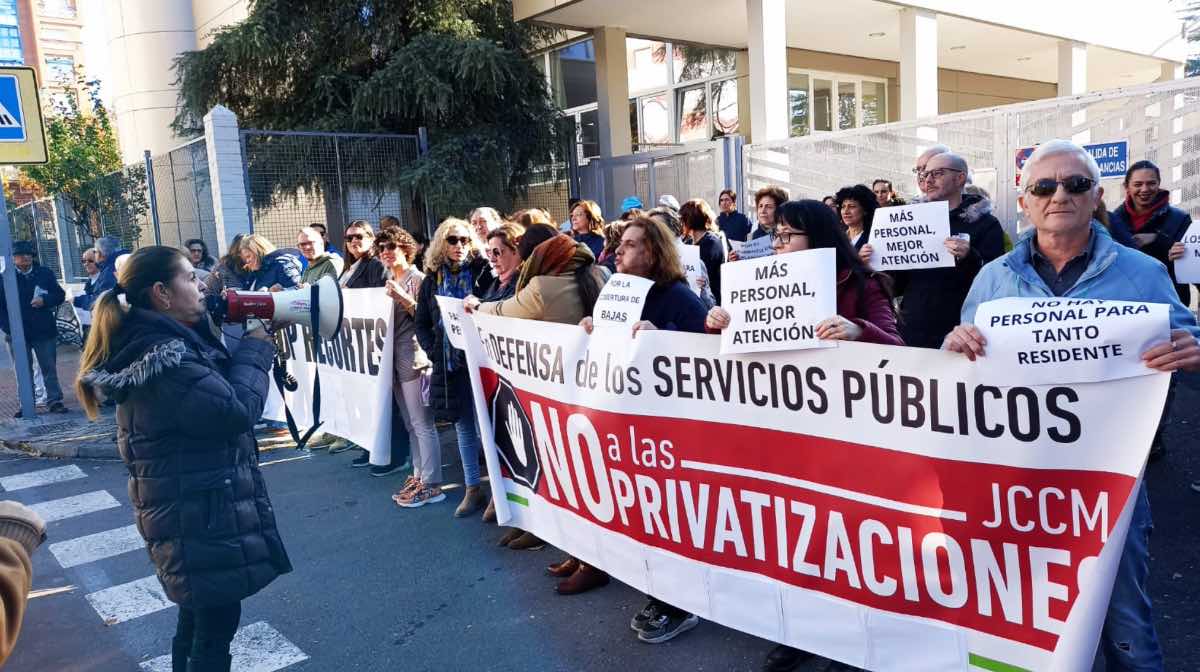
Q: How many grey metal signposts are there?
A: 1